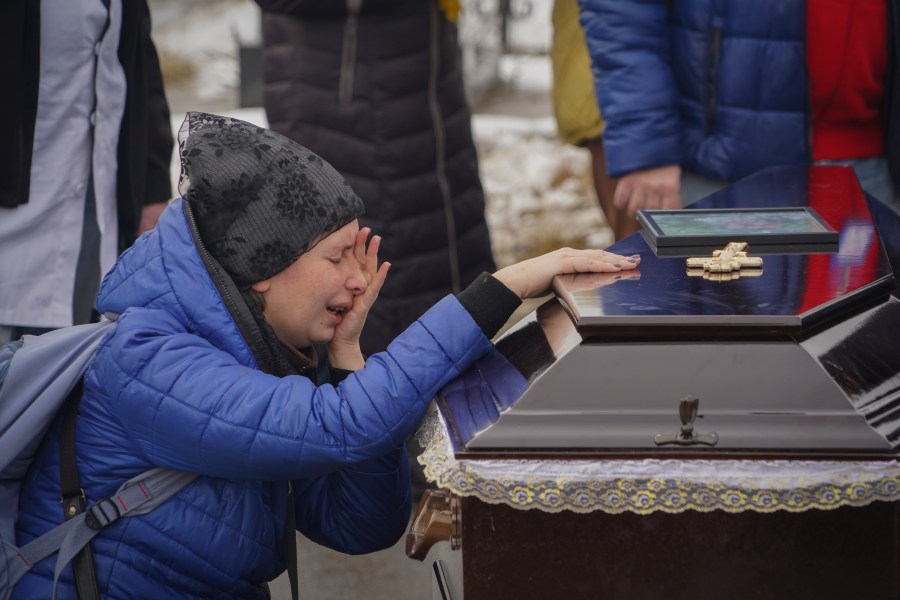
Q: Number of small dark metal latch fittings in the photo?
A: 1